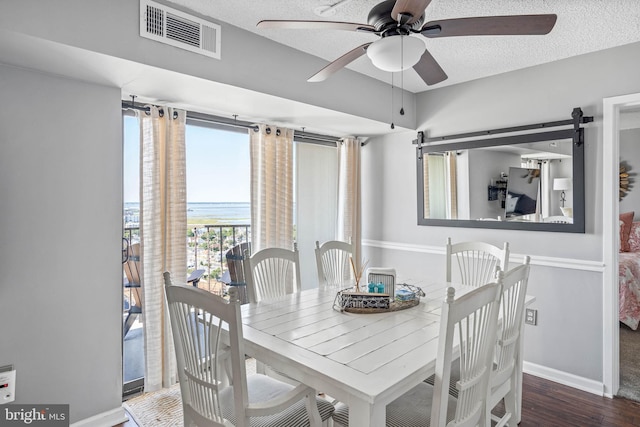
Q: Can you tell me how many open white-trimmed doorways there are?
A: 1